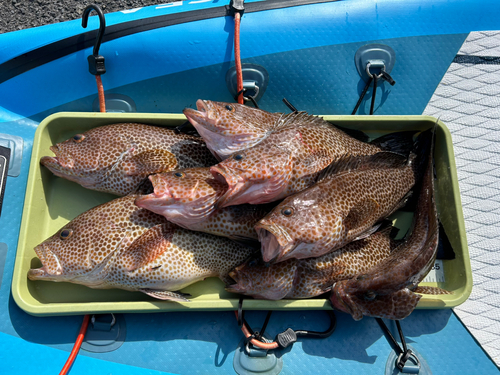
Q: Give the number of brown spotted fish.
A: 8